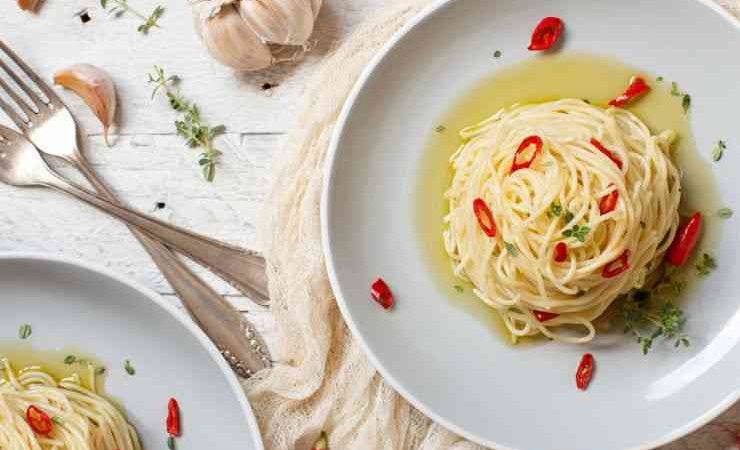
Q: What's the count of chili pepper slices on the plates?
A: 14